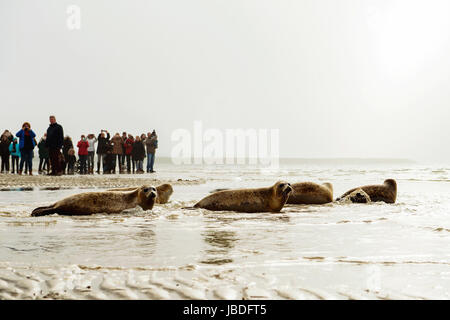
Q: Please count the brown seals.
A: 5